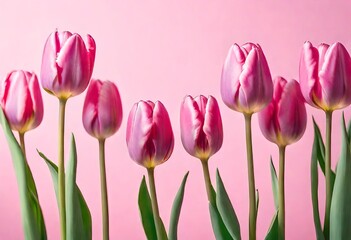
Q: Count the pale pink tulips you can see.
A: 8